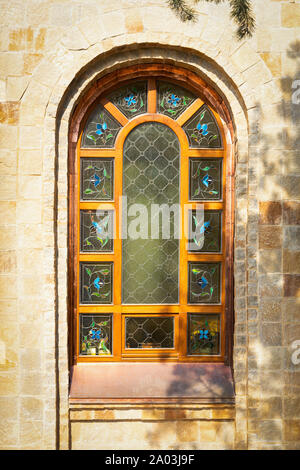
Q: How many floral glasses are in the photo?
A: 12